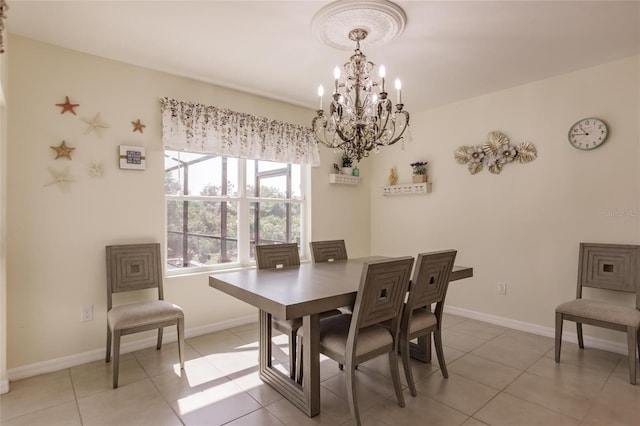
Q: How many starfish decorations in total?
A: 6